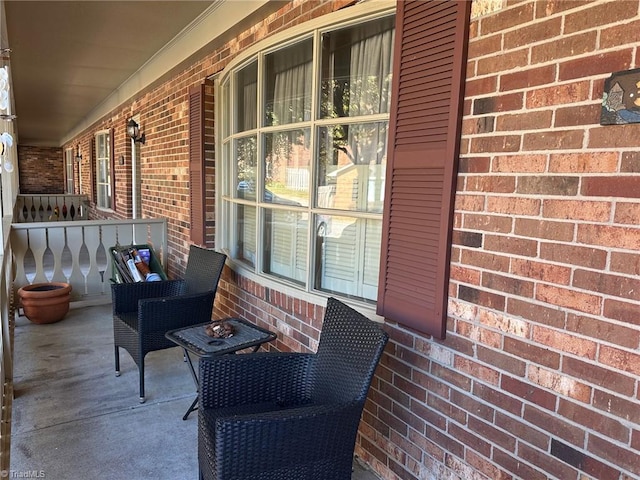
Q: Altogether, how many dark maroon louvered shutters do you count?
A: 6